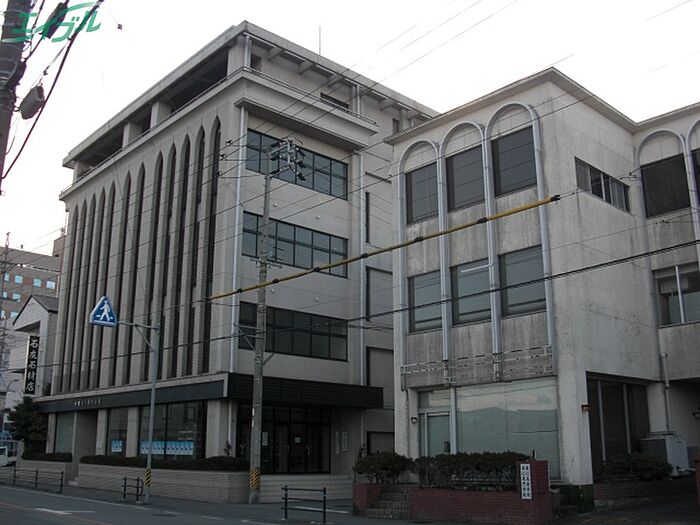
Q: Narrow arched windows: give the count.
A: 12